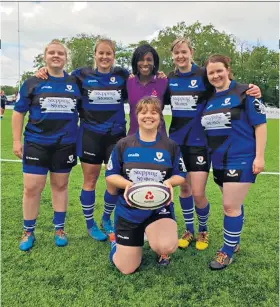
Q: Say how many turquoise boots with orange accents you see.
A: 2